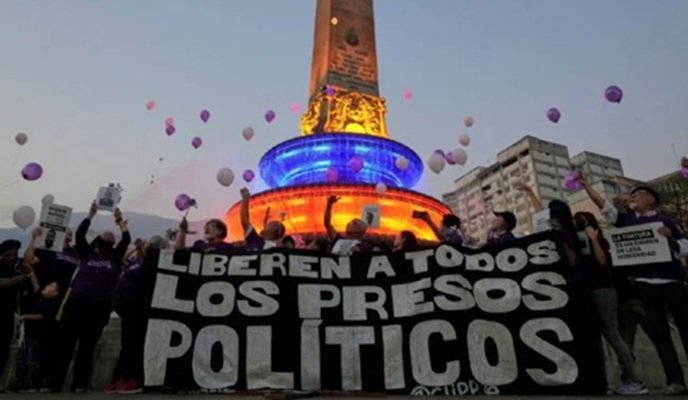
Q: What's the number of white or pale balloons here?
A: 11